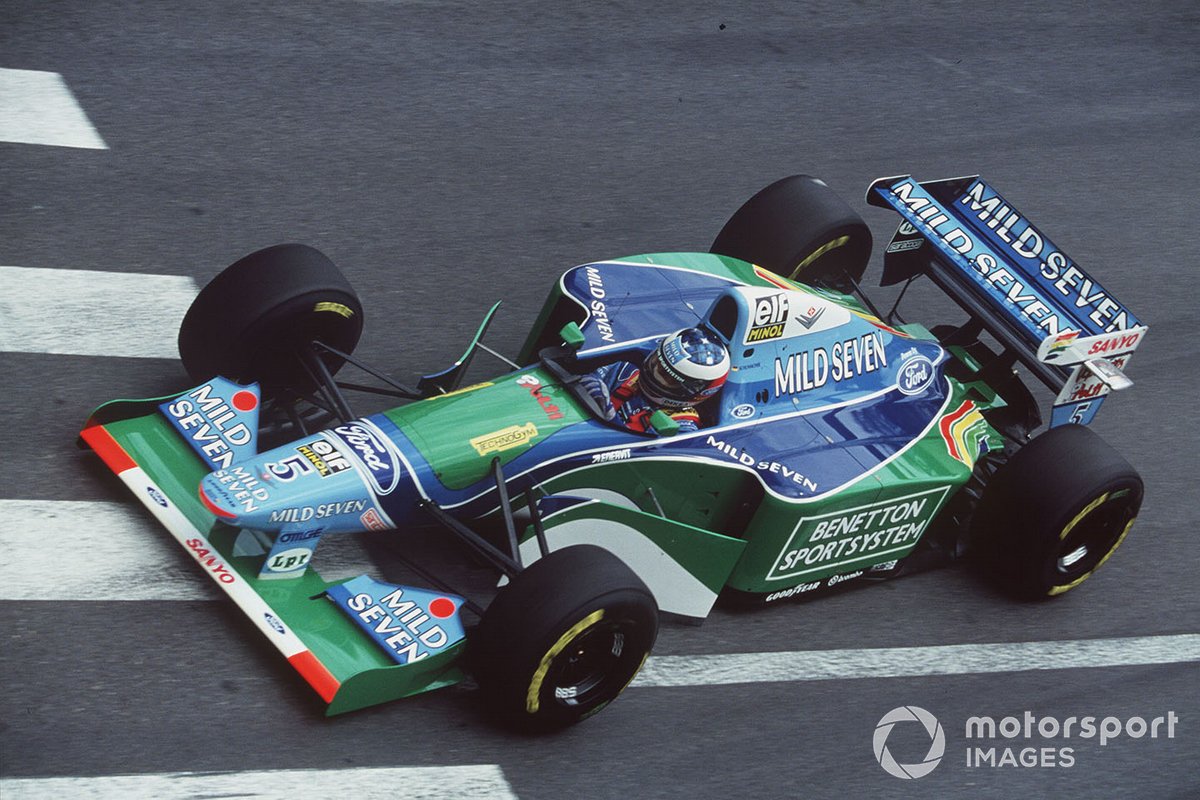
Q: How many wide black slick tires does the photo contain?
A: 4